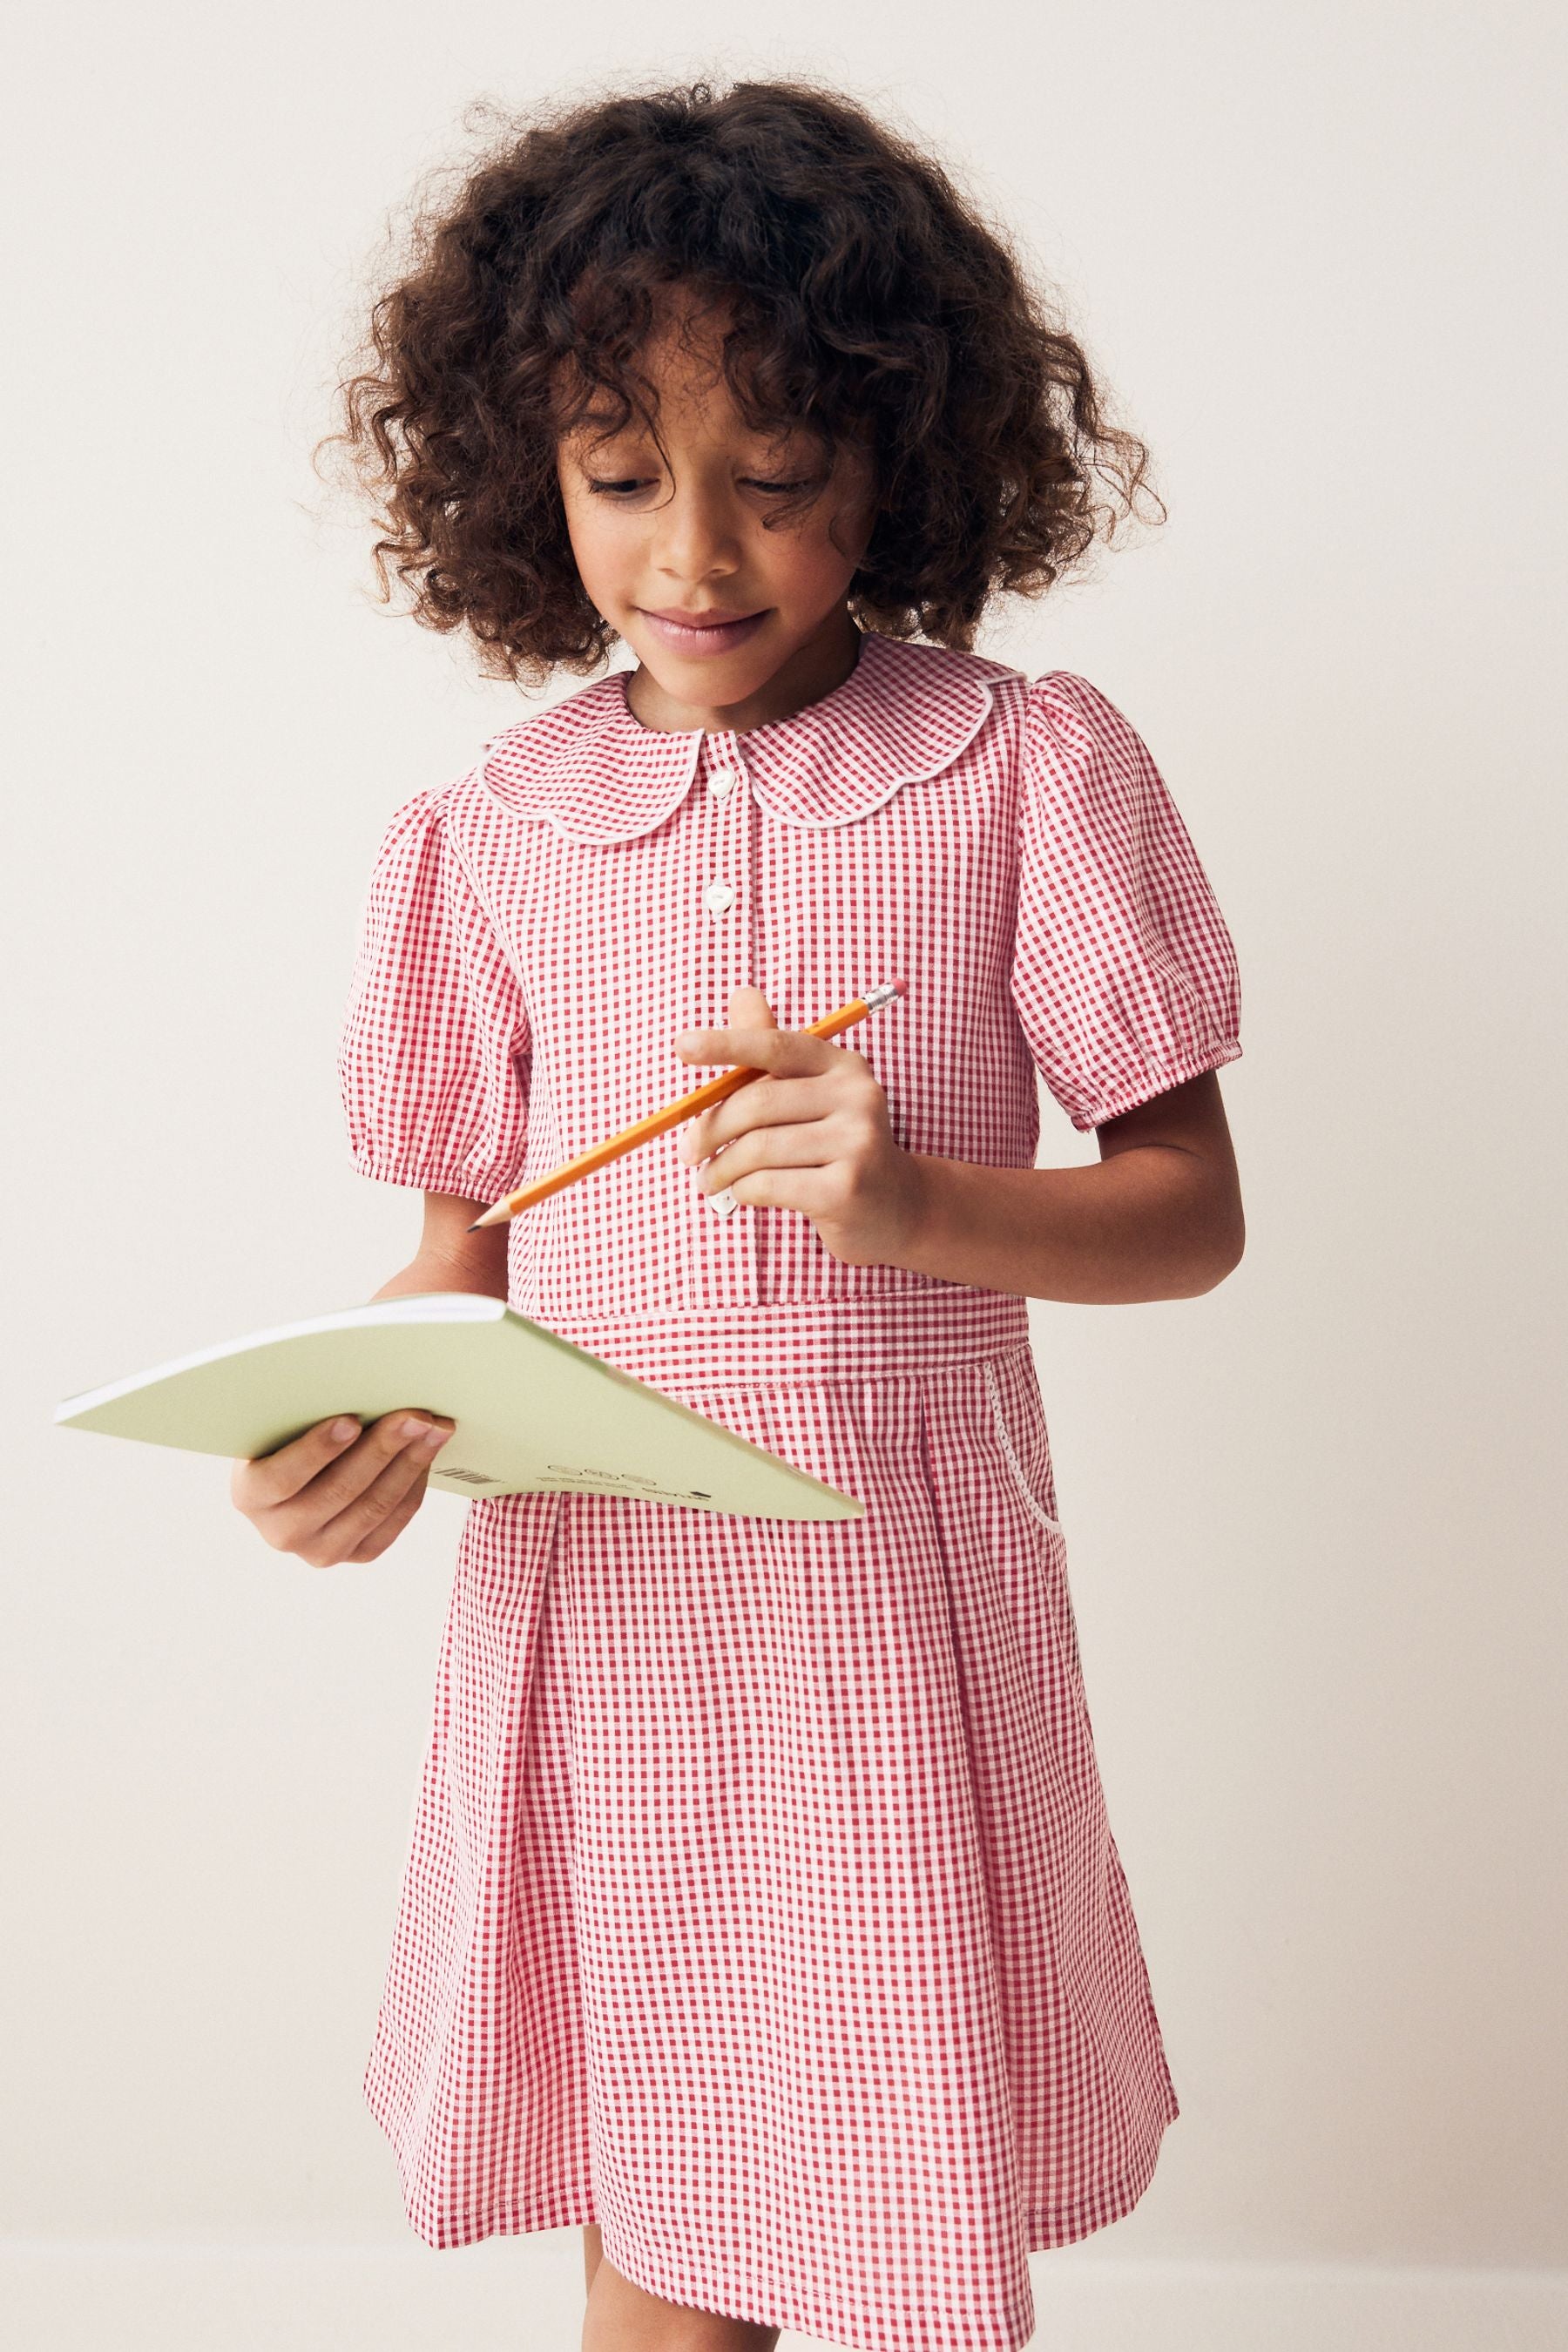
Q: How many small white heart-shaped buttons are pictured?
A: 3